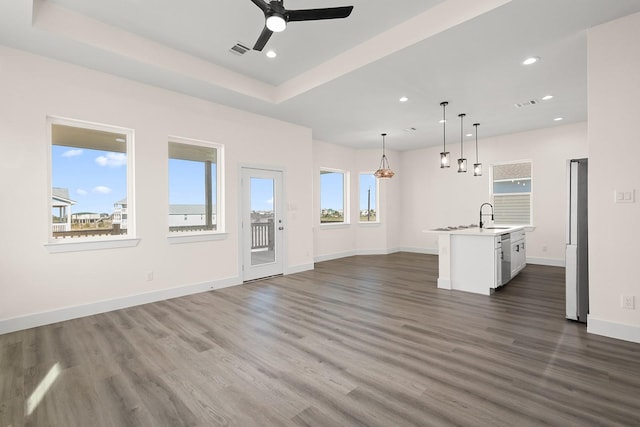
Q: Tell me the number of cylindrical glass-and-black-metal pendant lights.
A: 3